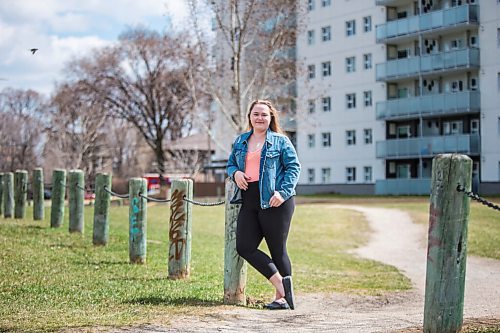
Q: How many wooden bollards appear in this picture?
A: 11